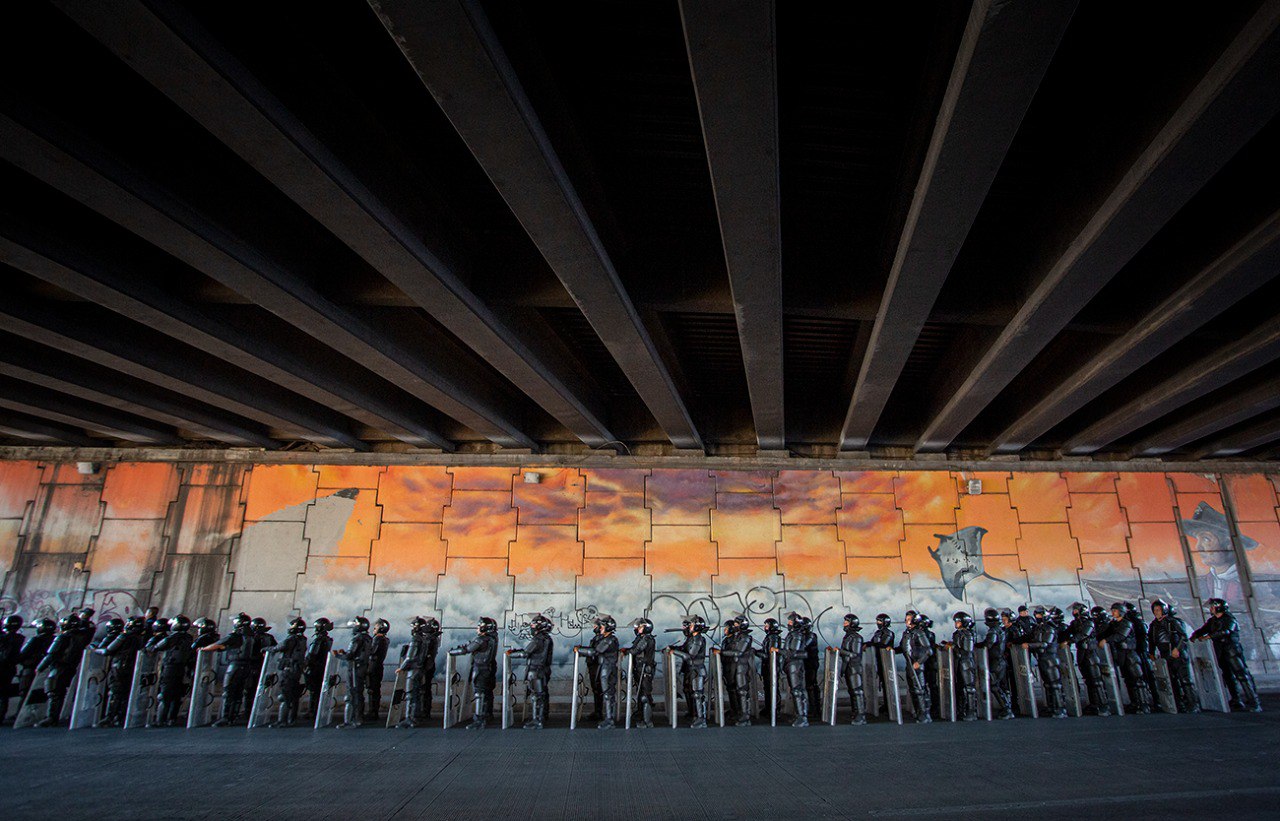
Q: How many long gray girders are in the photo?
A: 15